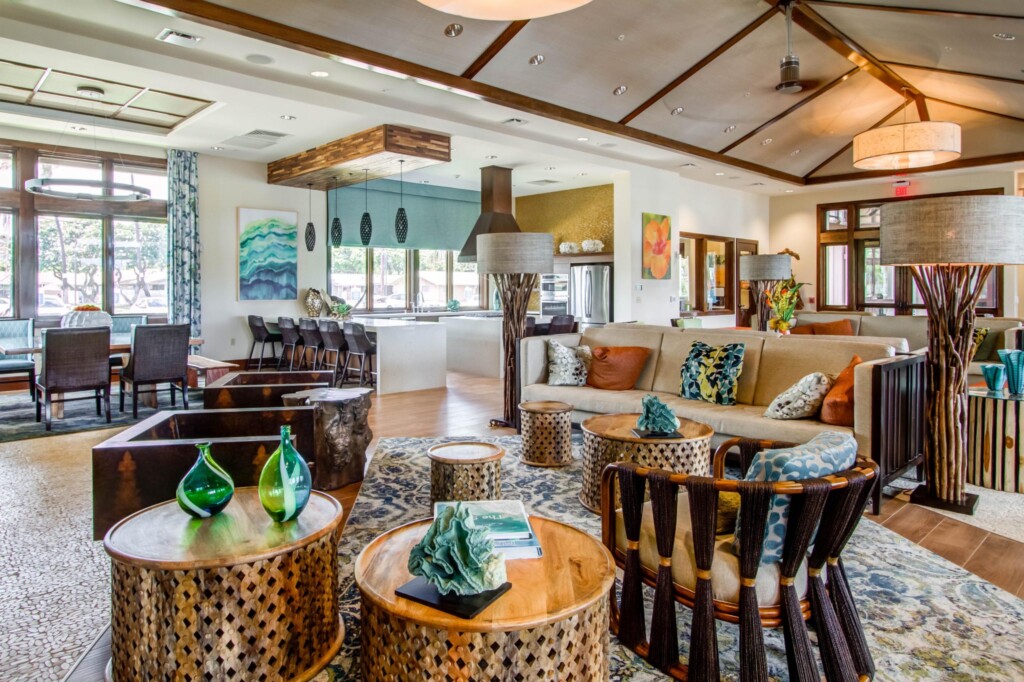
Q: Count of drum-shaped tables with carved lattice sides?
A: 5